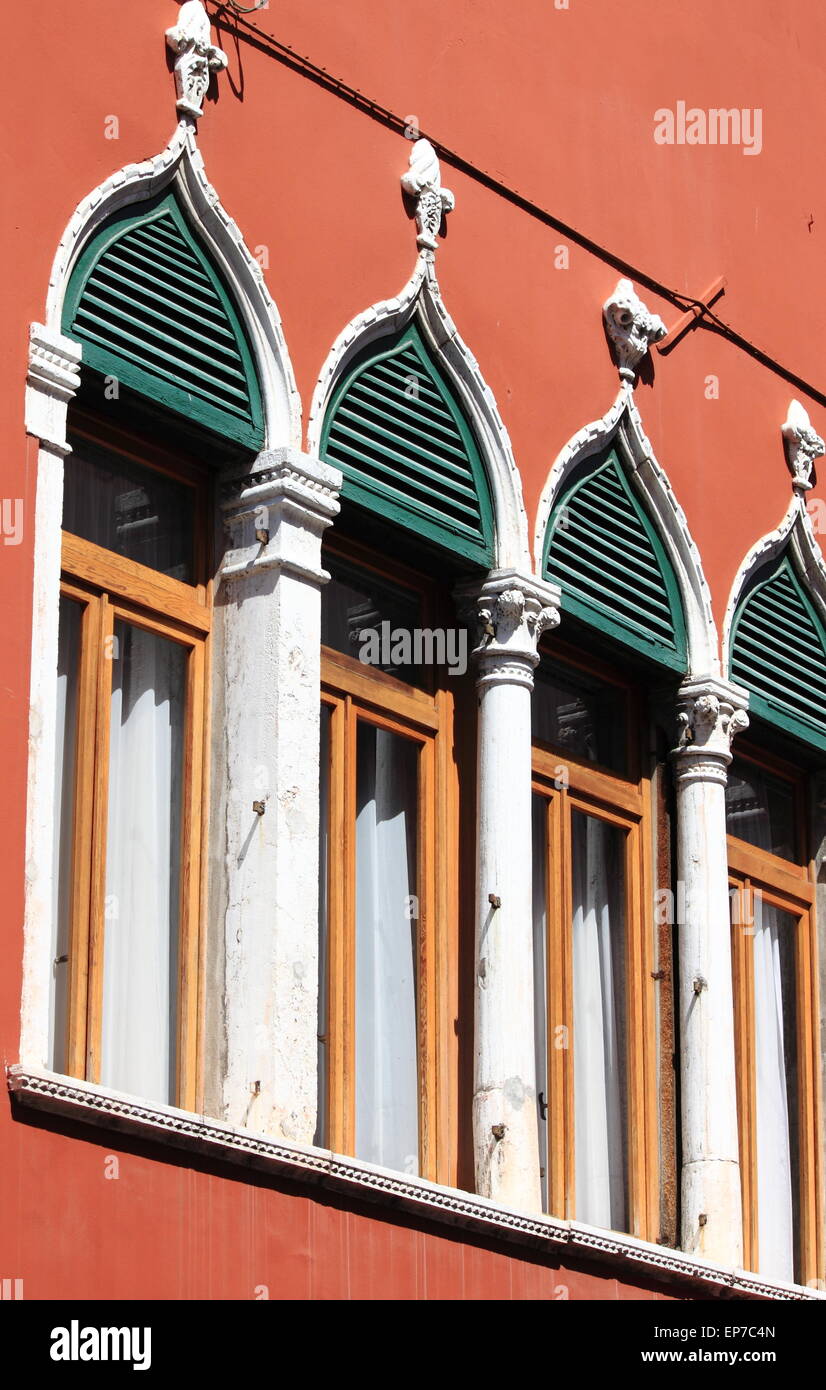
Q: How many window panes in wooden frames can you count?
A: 12